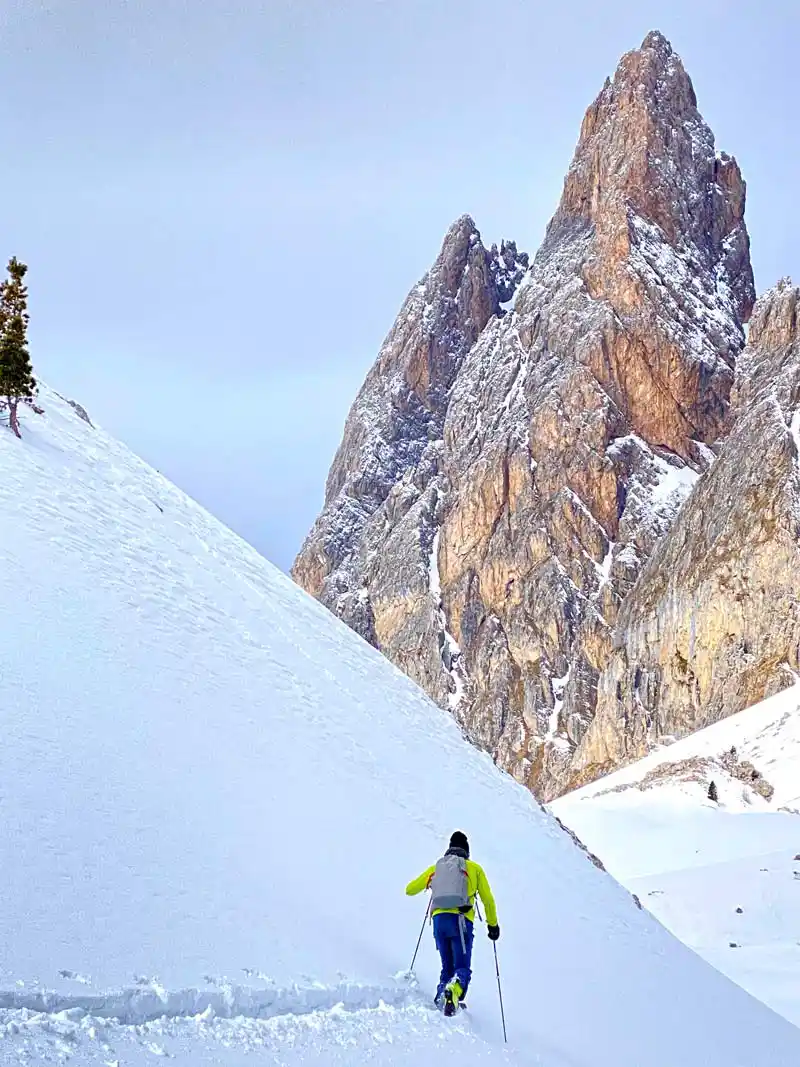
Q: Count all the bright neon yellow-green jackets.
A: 1